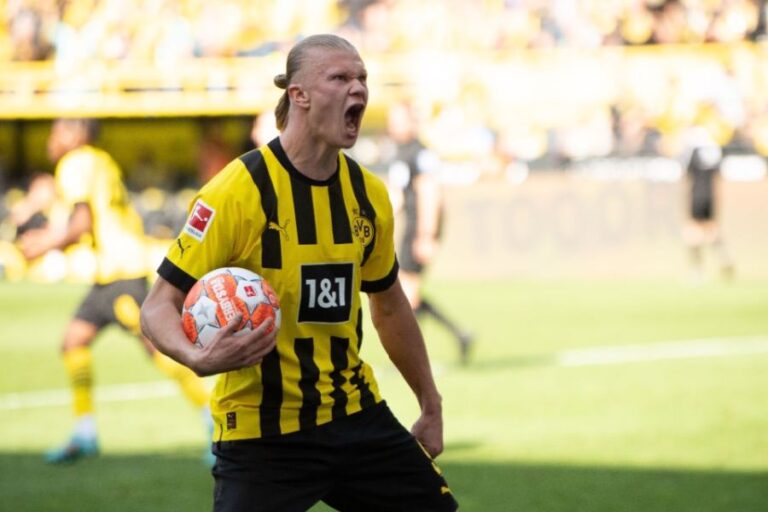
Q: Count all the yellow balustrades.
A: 1